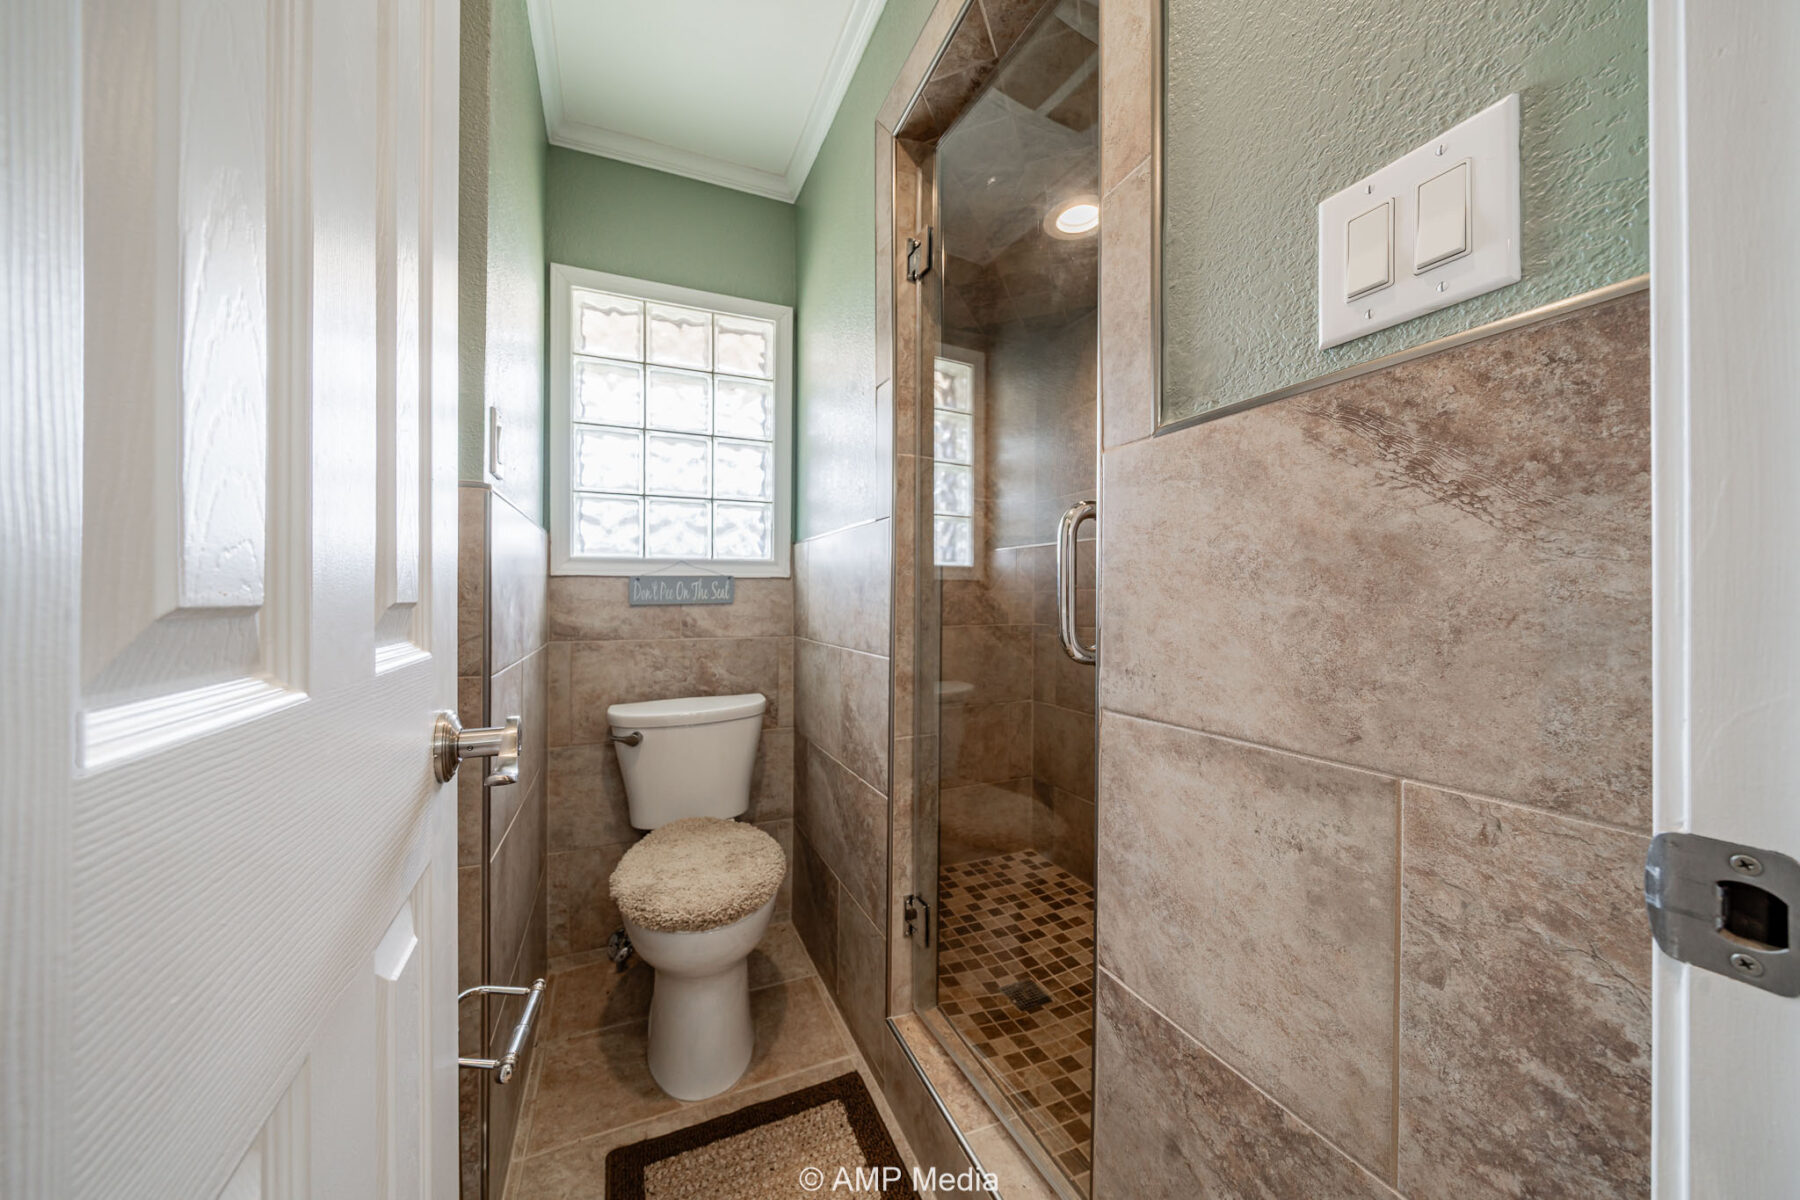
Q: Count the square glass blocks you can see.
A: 12